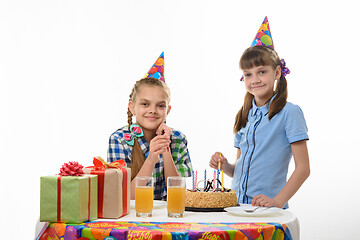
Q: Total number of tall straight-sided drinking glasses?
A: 2